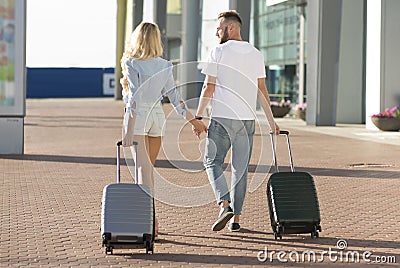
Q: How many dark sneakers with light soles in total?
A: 2